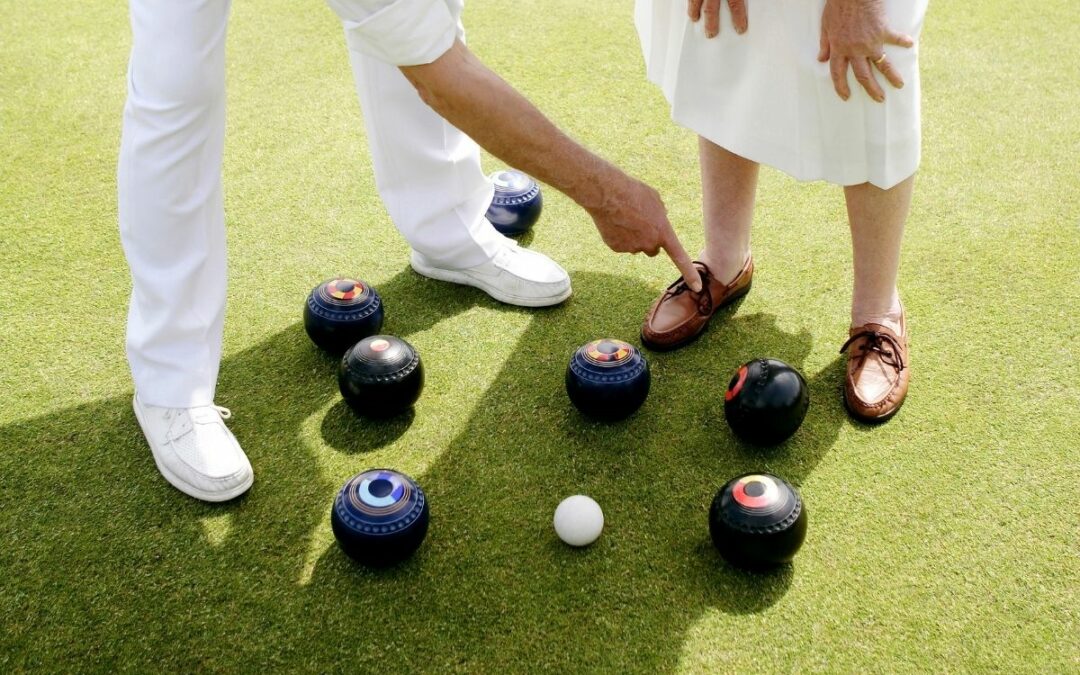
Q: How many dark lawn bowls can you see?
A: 7